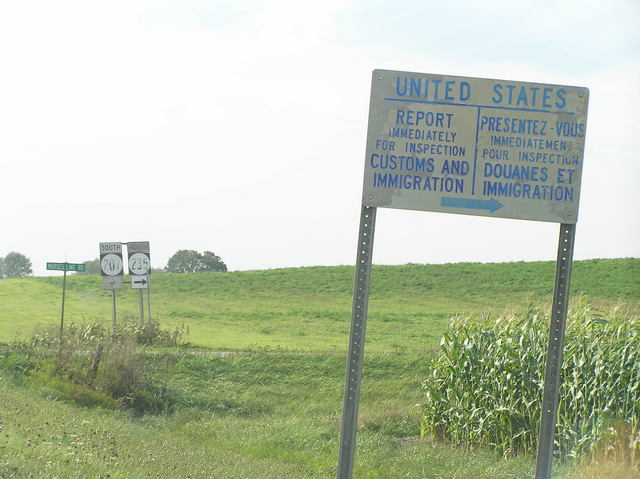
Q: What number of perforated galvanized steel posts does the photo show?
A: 2